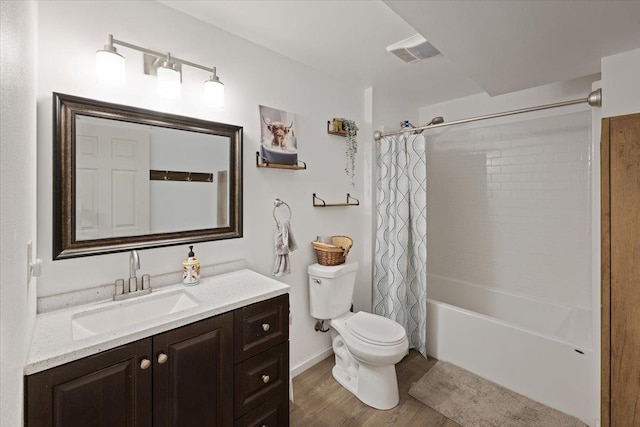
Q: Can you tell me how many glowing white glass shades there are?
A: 3